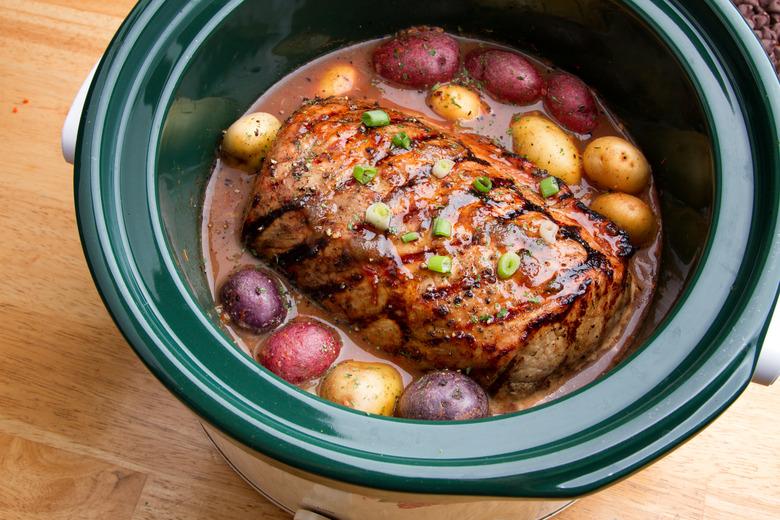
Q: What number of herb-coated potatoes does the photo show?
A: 13